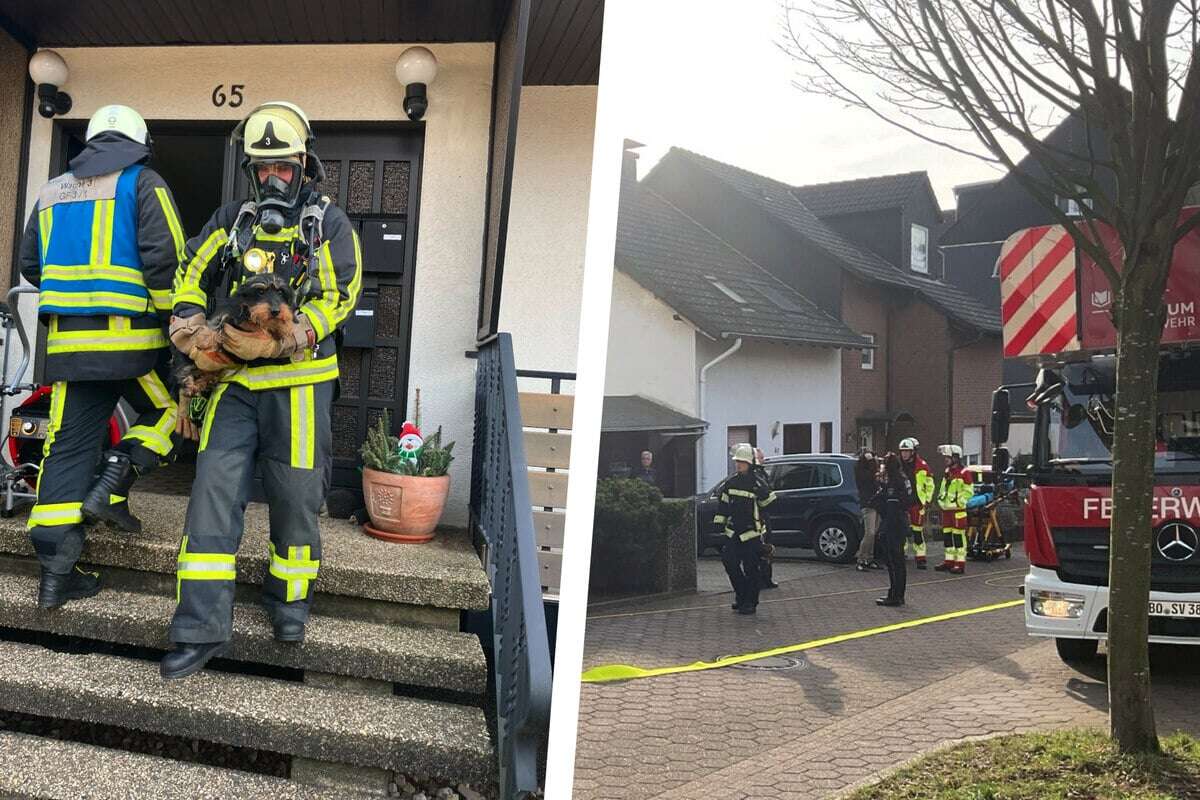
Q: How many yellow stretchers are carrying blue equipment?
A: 1